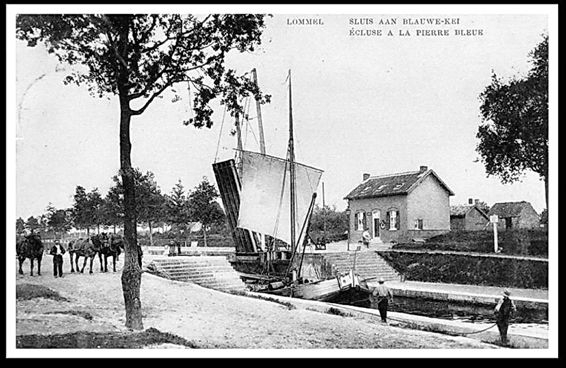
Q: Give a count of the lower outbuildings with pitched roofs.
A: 2